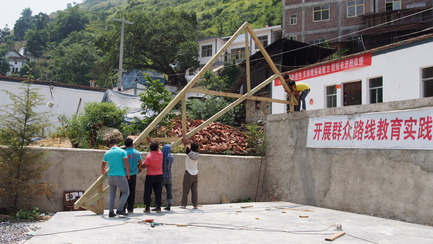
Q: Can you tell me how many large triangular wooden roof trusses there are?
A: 1